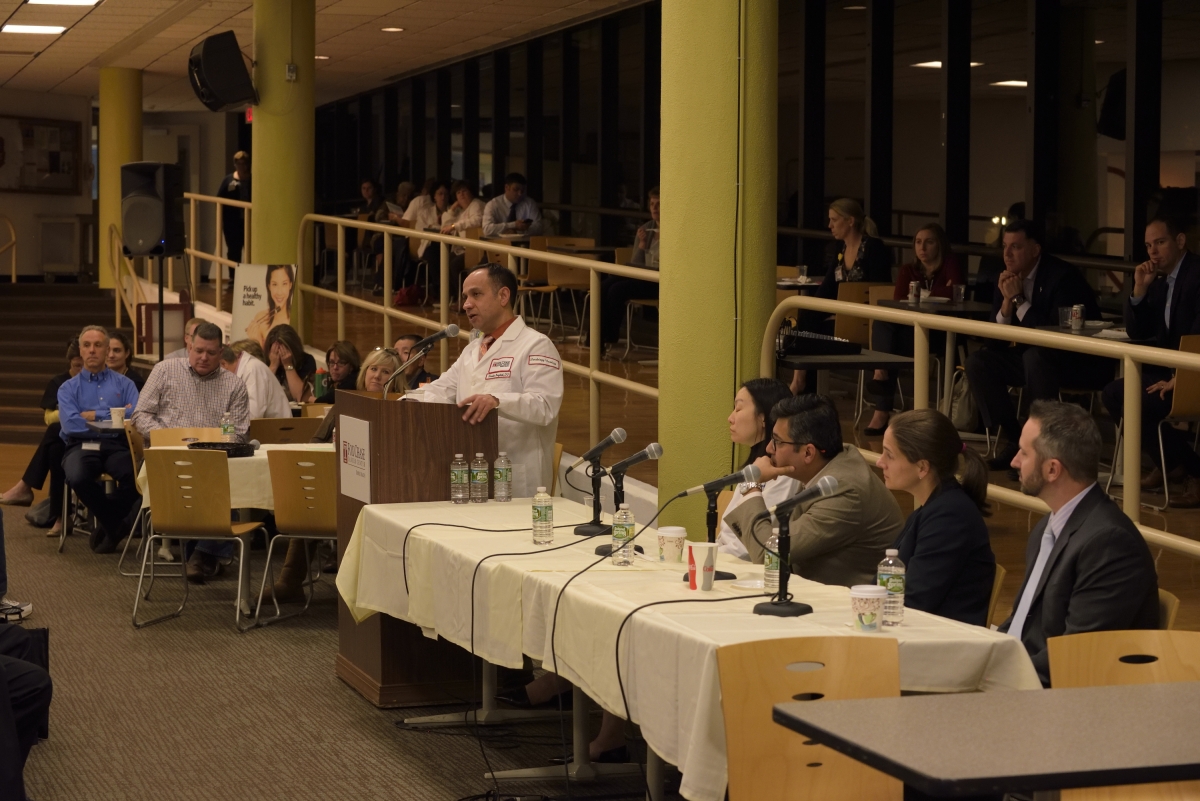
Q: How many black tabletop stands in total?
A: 4